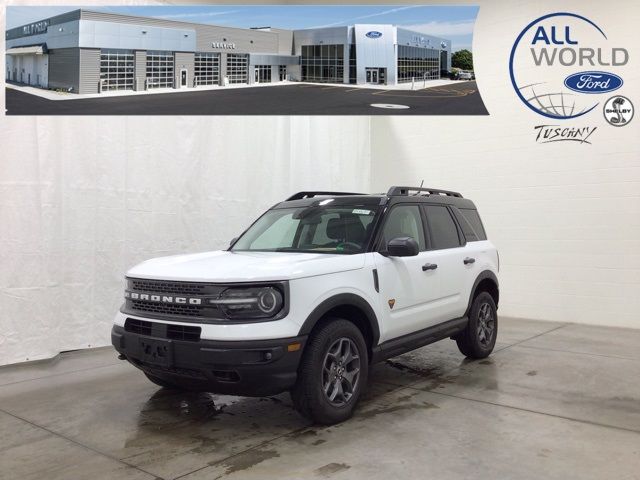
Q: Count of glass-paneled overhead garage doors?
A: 4